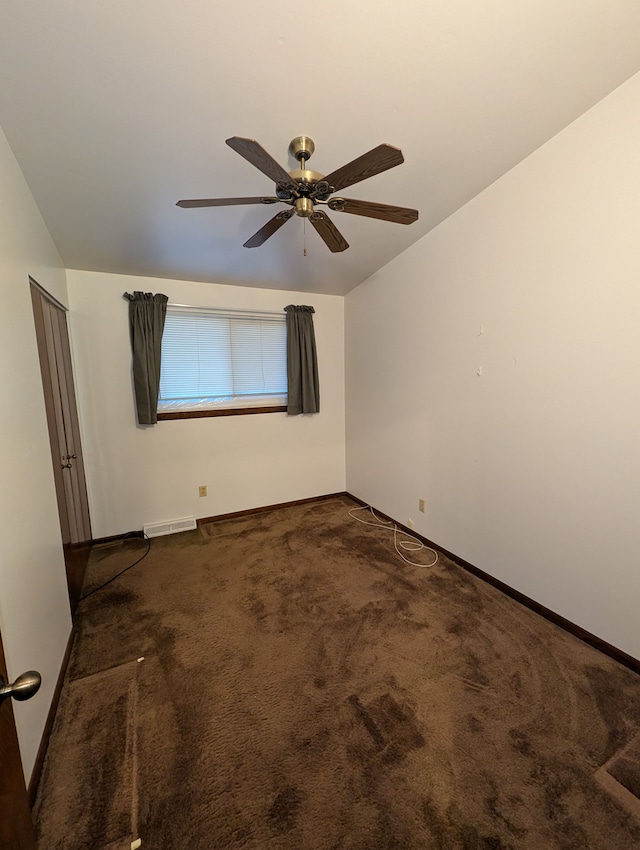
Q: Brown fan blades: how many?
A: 6